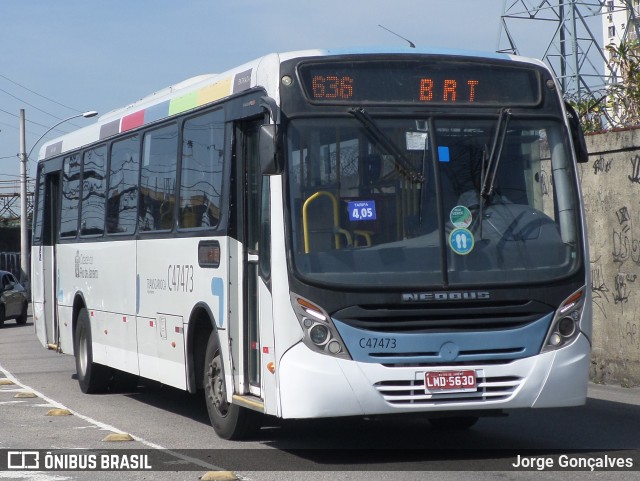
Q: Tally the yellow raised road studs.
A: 5